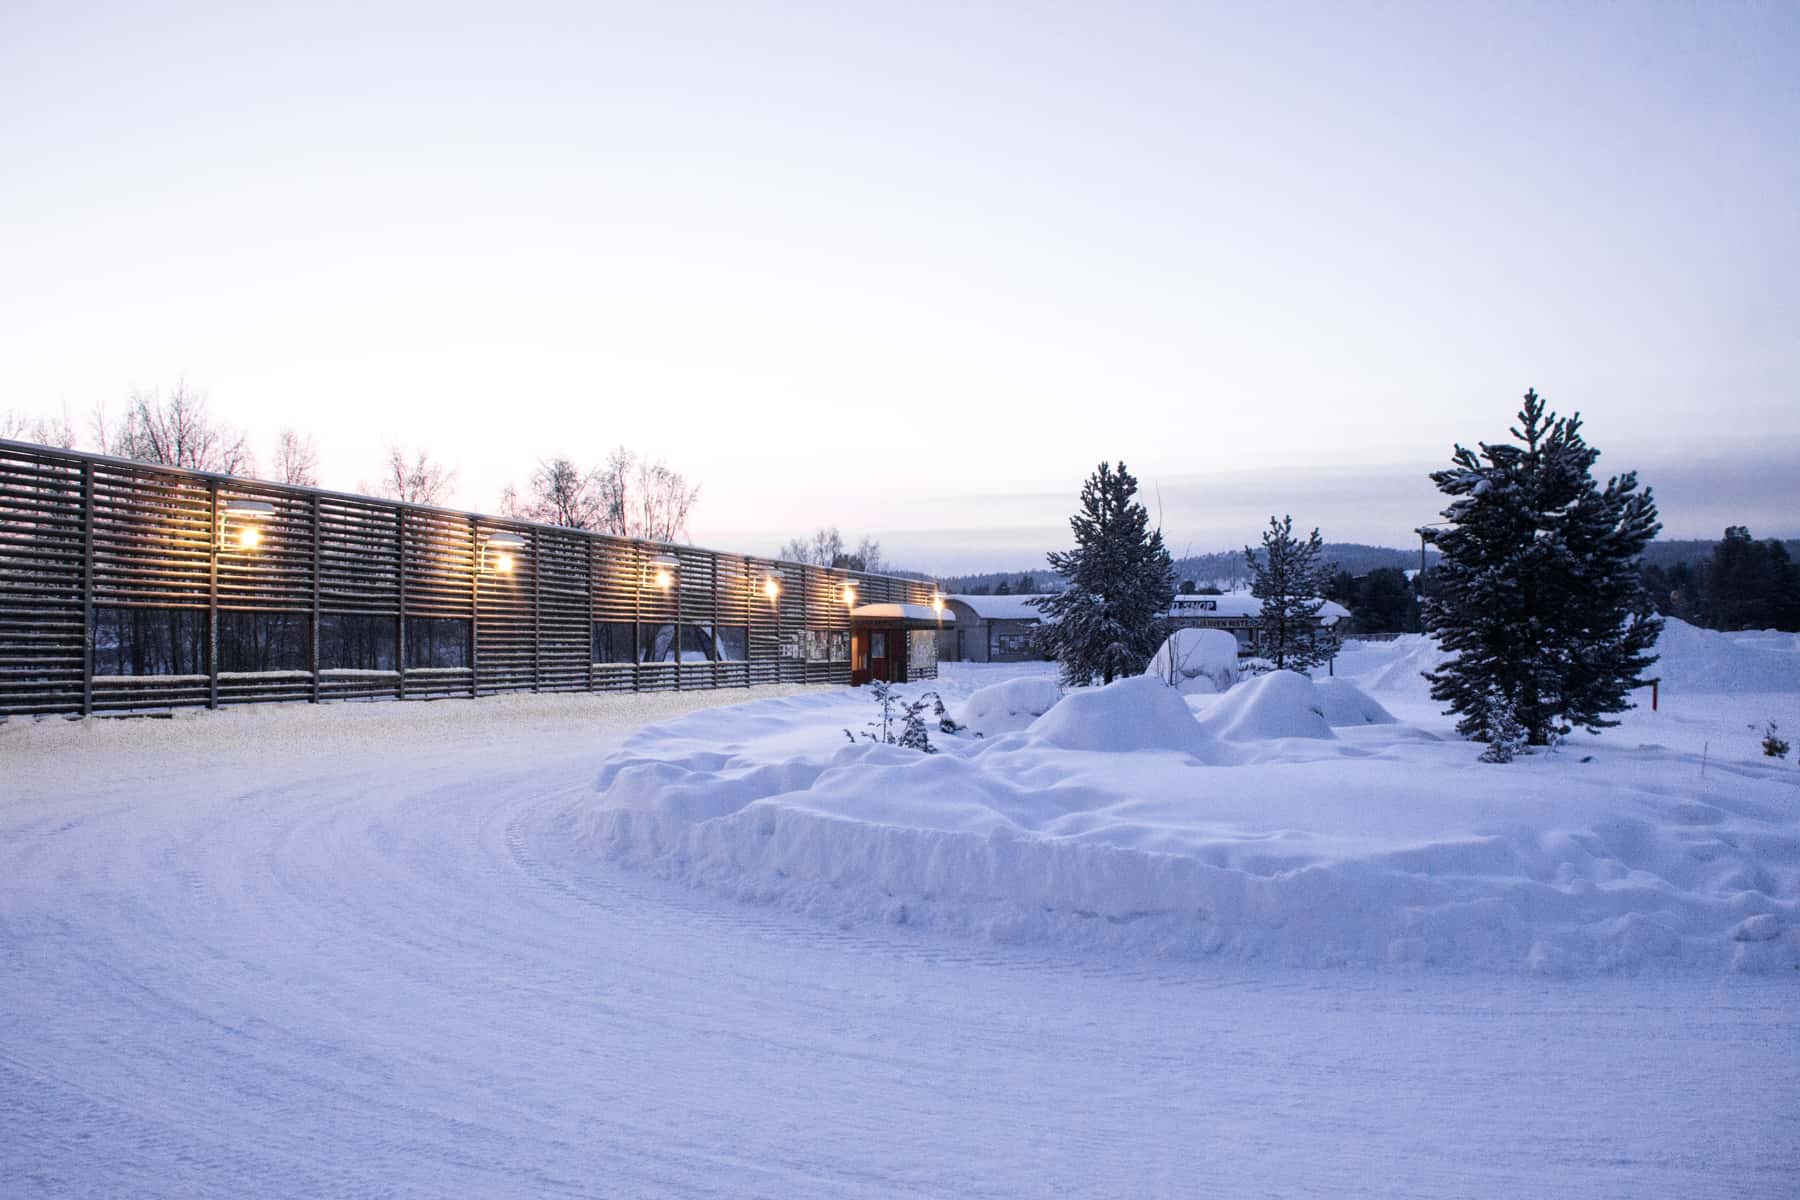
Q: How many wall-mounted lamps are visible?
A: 6